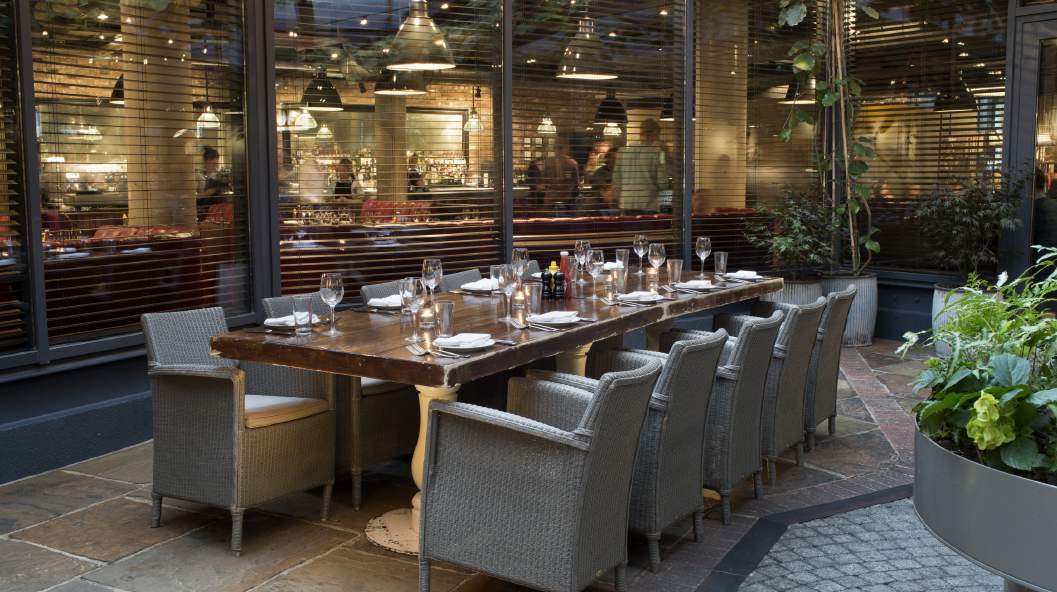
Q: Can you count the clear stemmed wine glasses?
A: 10